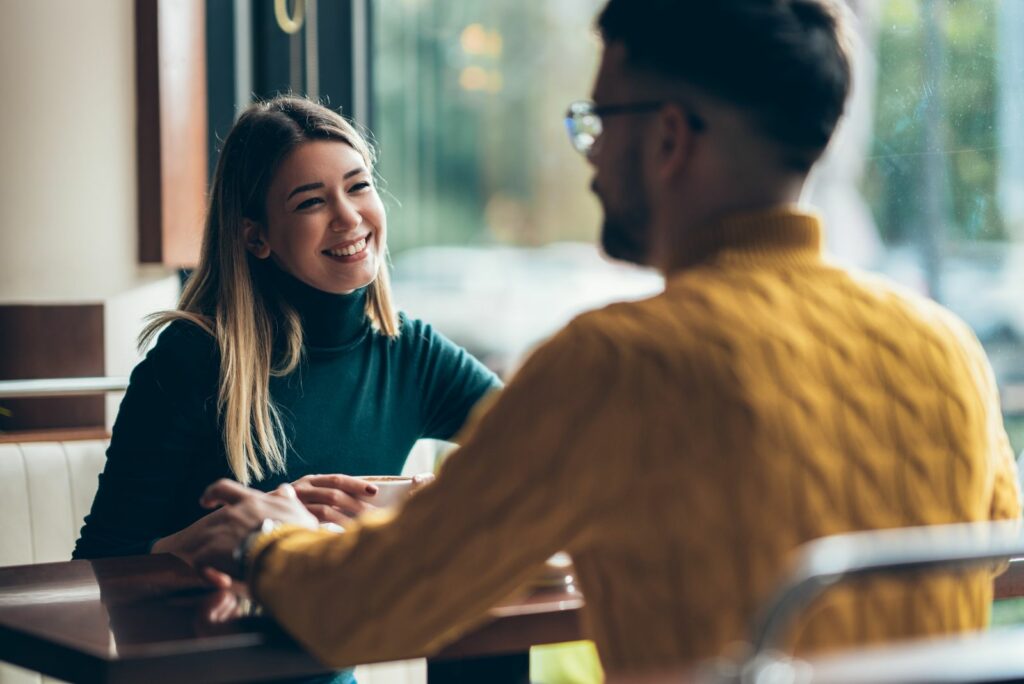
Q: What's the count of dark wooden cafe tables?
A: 1